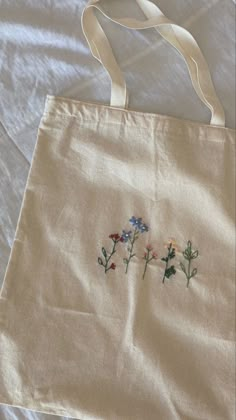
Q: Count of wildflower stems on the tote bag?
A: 5